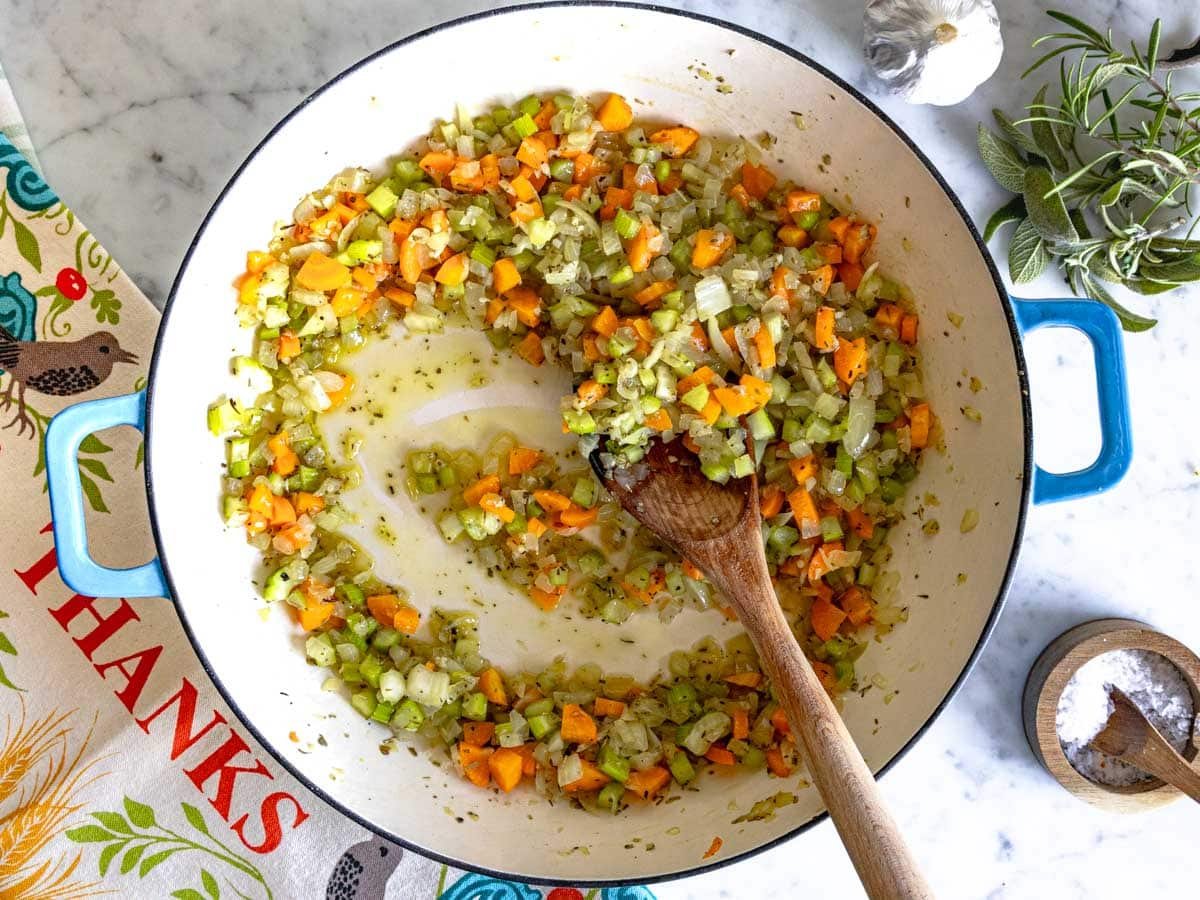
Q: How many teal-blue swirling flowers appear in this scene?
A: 4